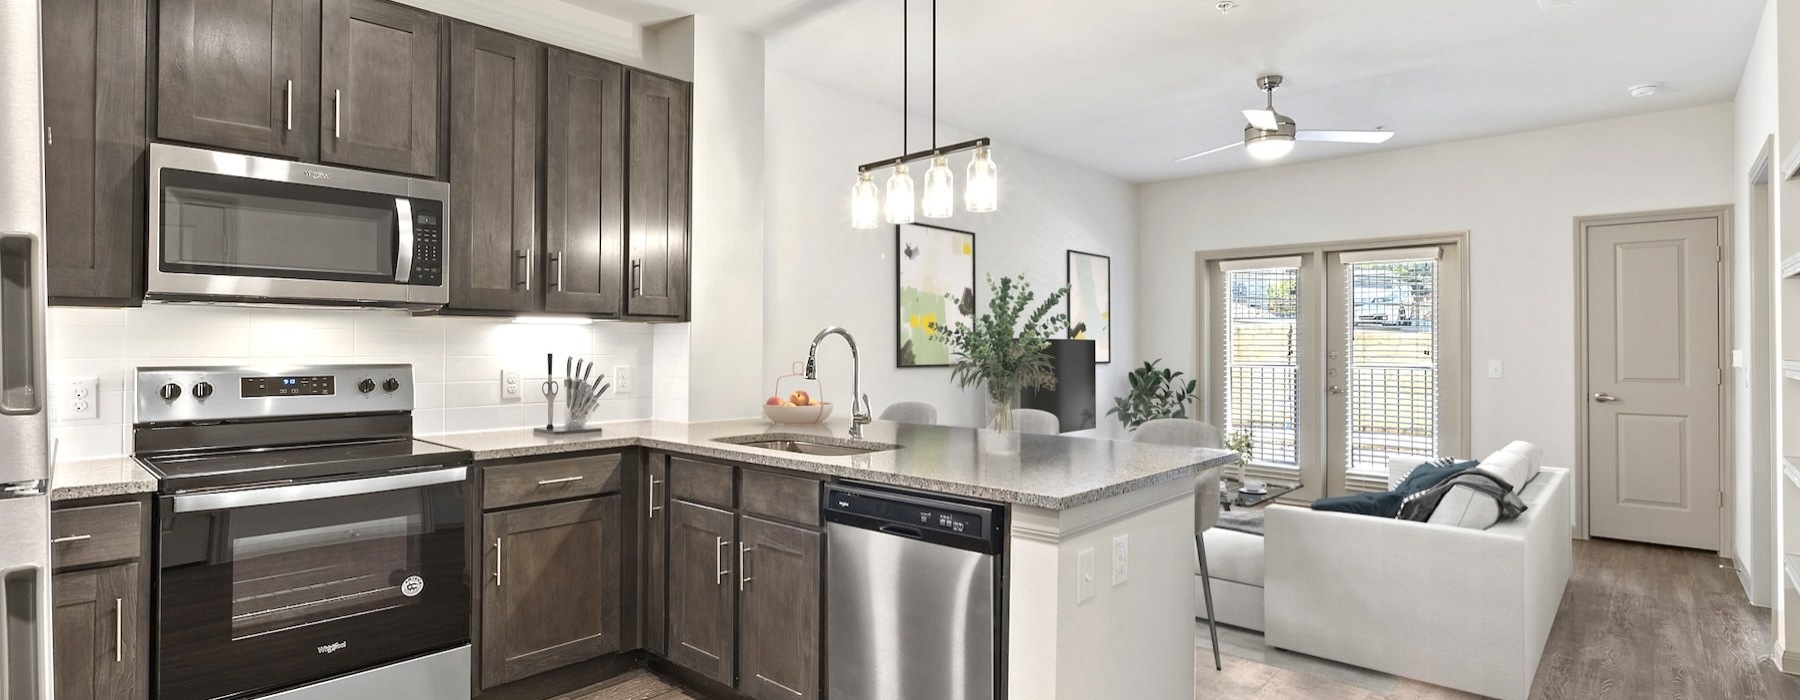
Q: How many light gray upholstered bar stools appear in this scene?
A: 3